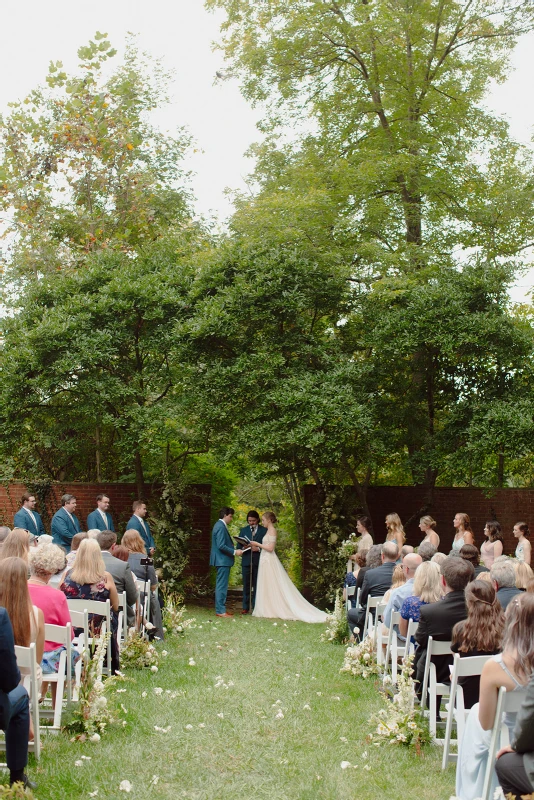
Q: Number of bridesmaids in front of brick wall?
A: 6